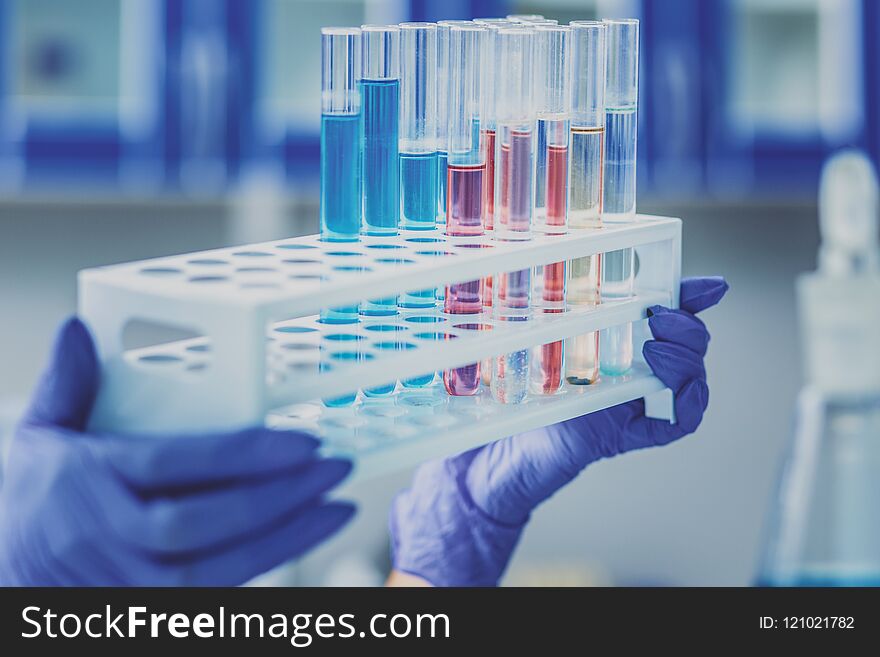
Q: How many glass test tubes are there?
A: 13